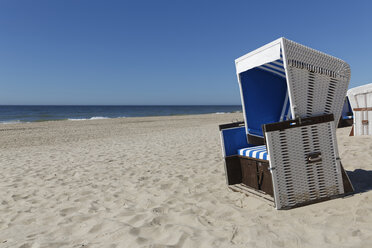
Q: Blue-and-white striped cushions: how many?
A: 1